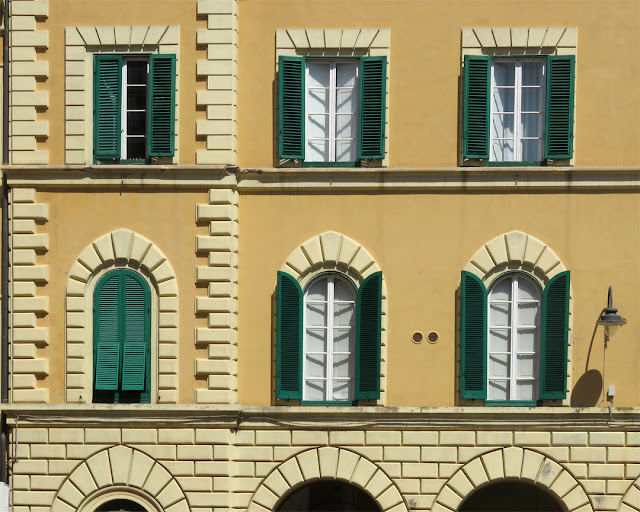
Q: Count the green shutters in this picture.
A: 12